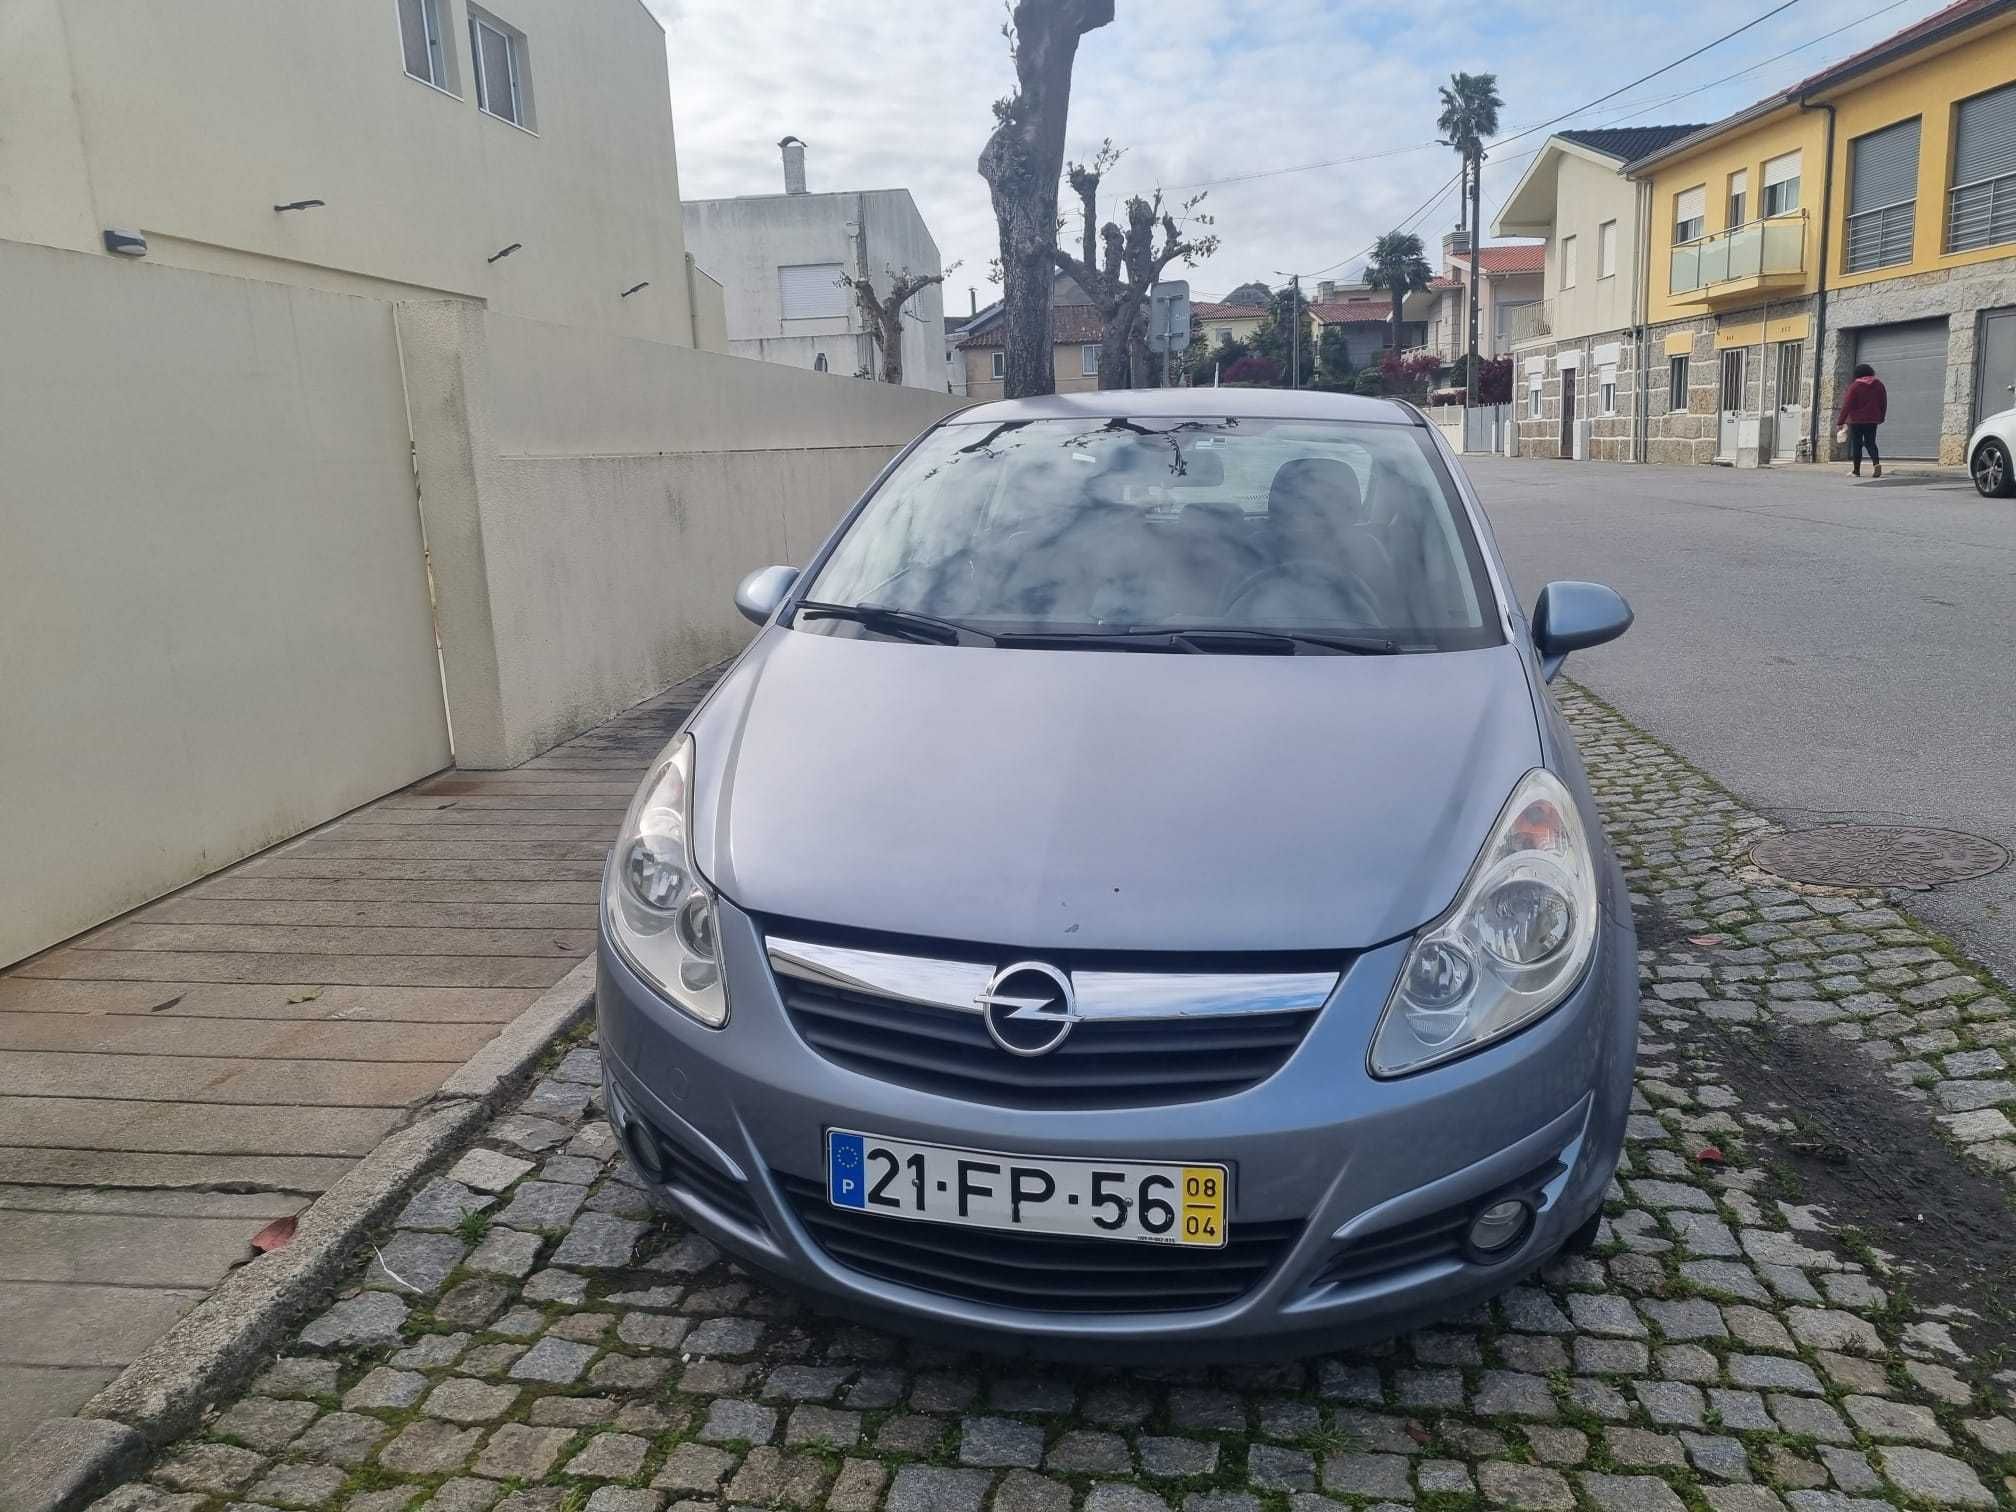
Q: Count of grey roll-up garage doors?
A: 1